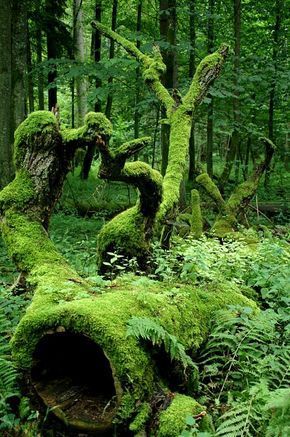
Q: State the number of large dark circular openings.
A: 1